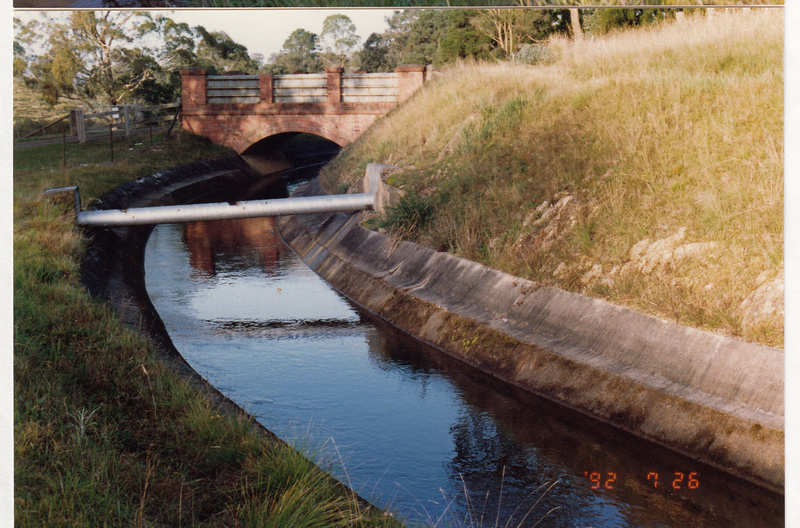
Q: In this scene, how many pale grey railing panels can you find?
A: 3